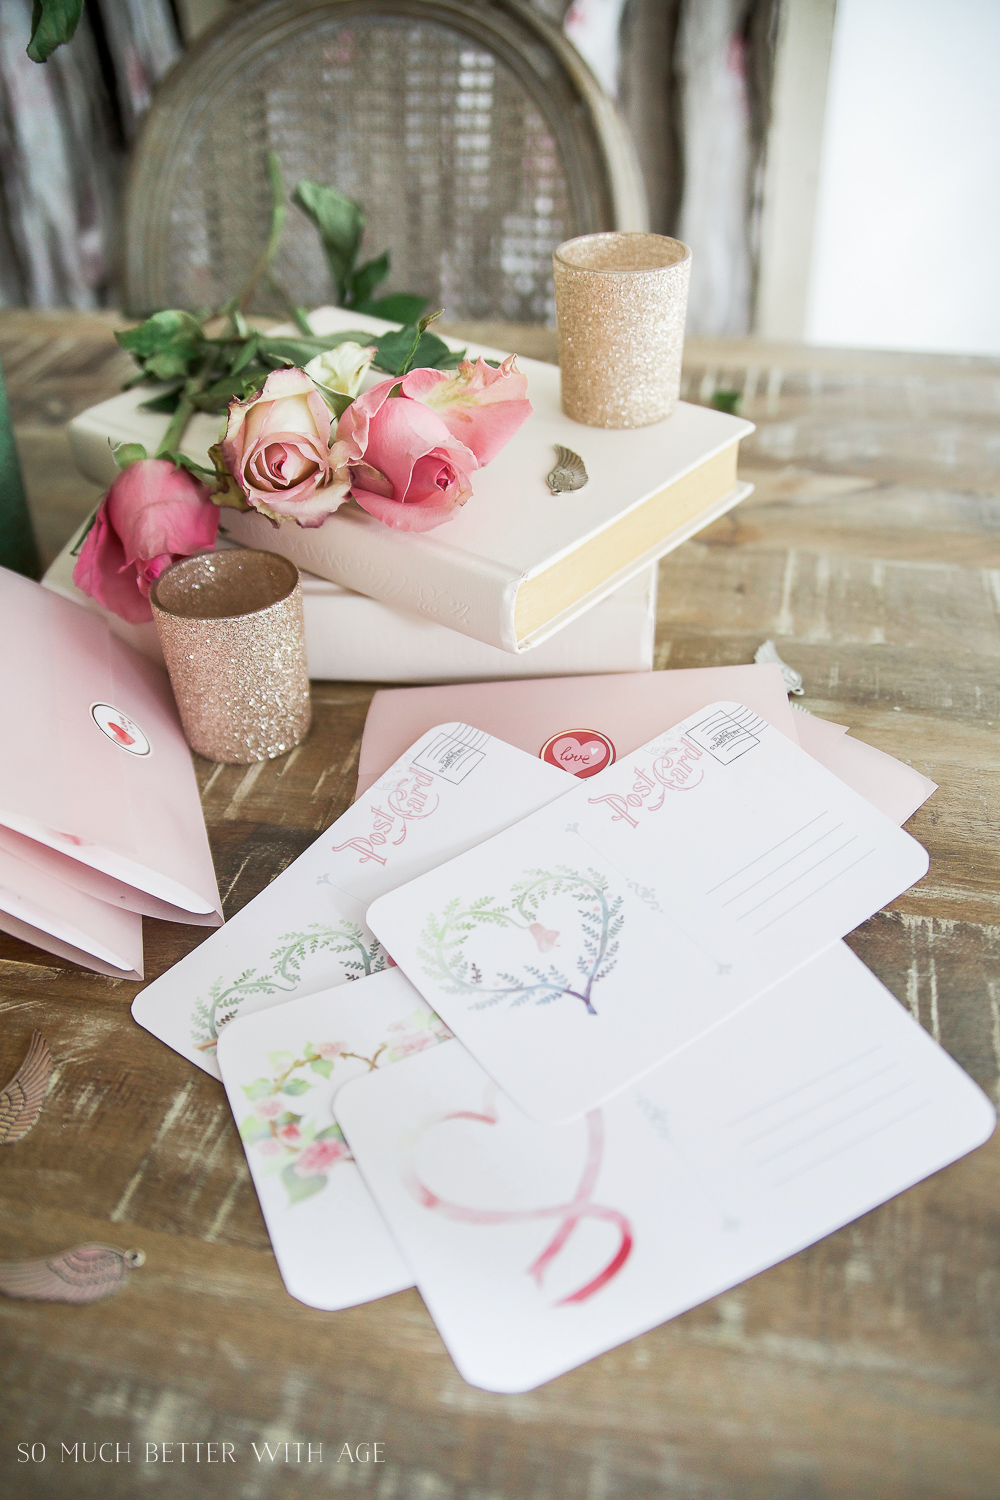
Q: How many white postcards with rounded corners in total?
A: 4